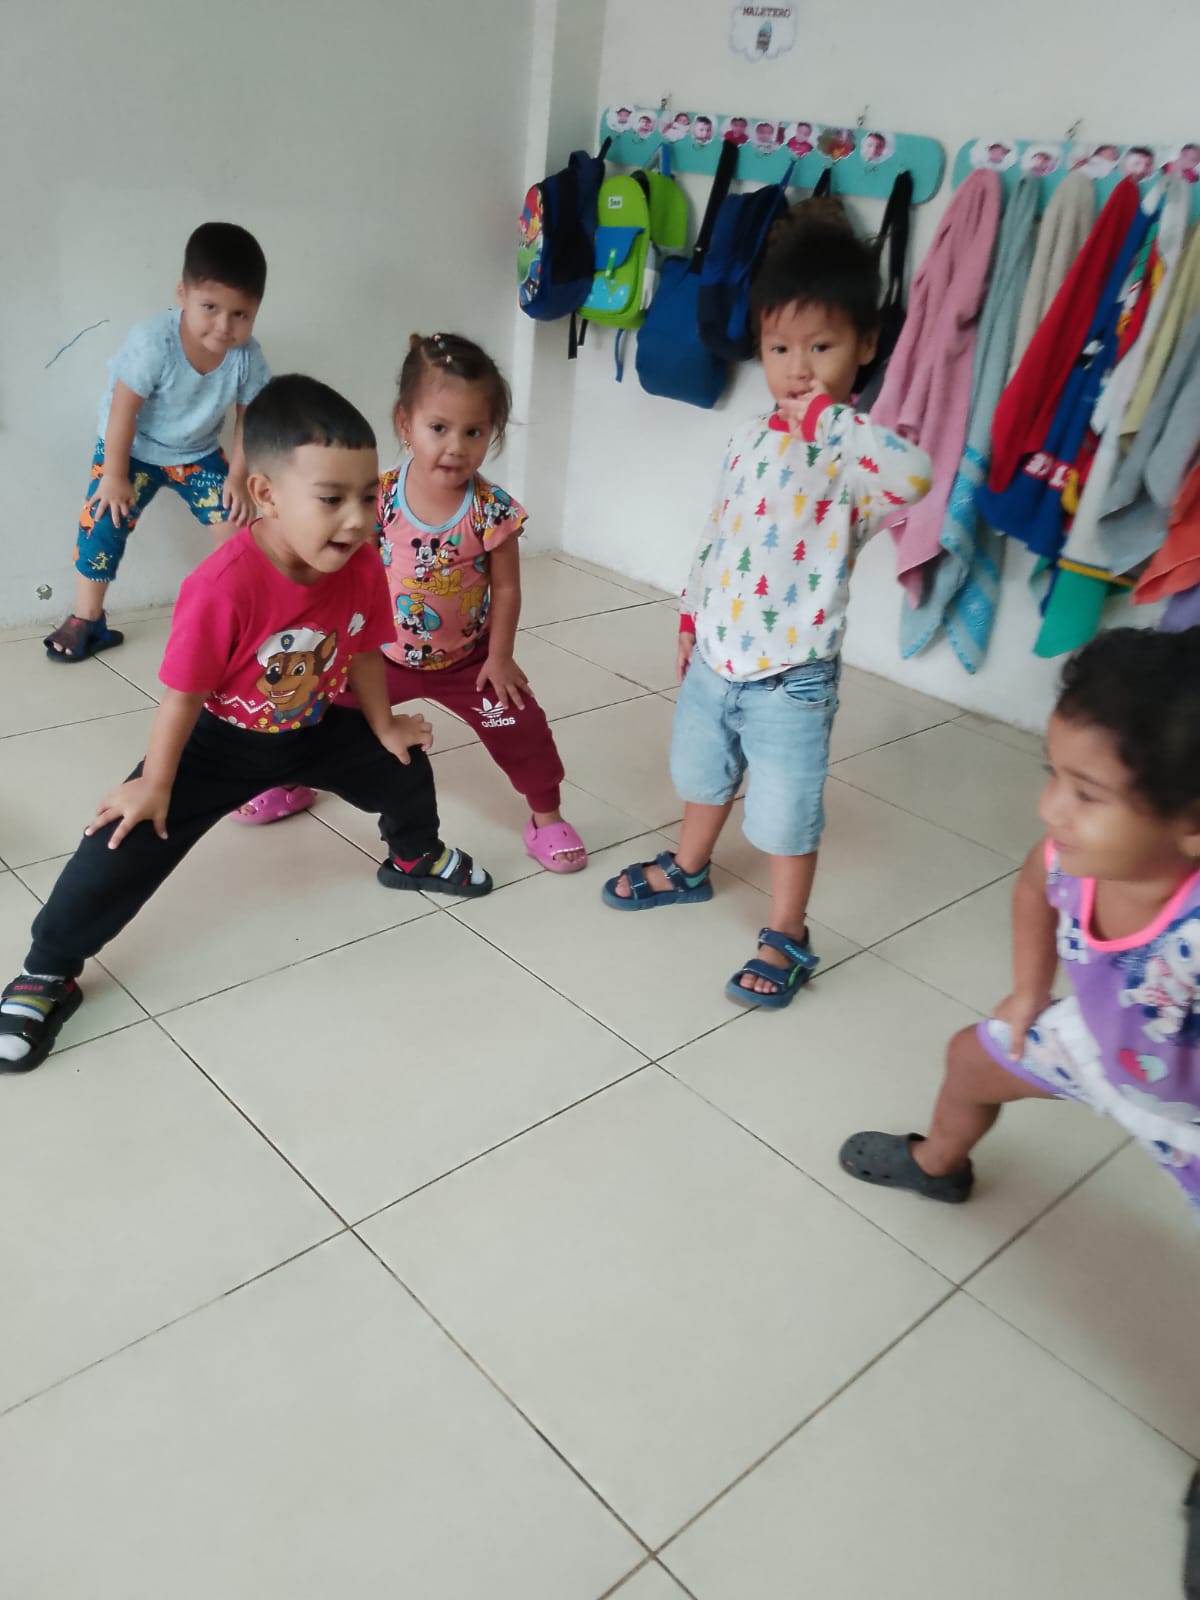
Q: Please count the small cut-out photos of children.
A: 14